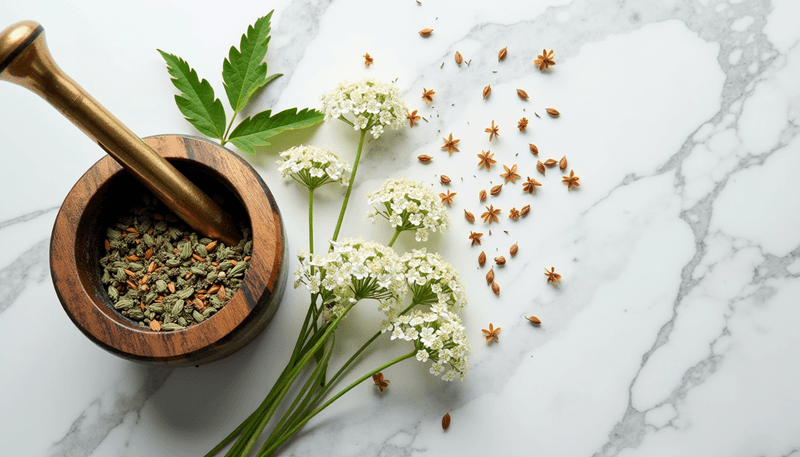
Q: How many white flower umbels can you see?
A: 6